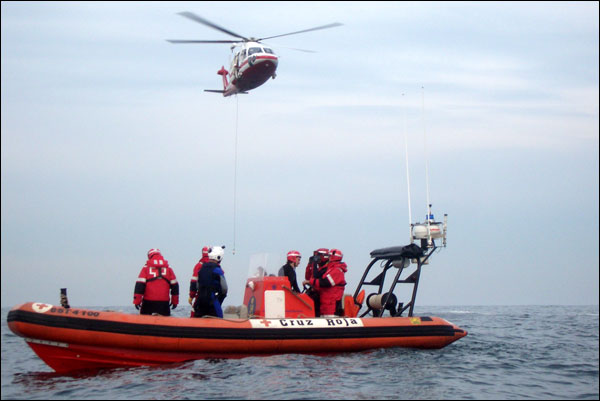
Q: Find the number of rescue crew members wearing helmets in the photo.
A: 6